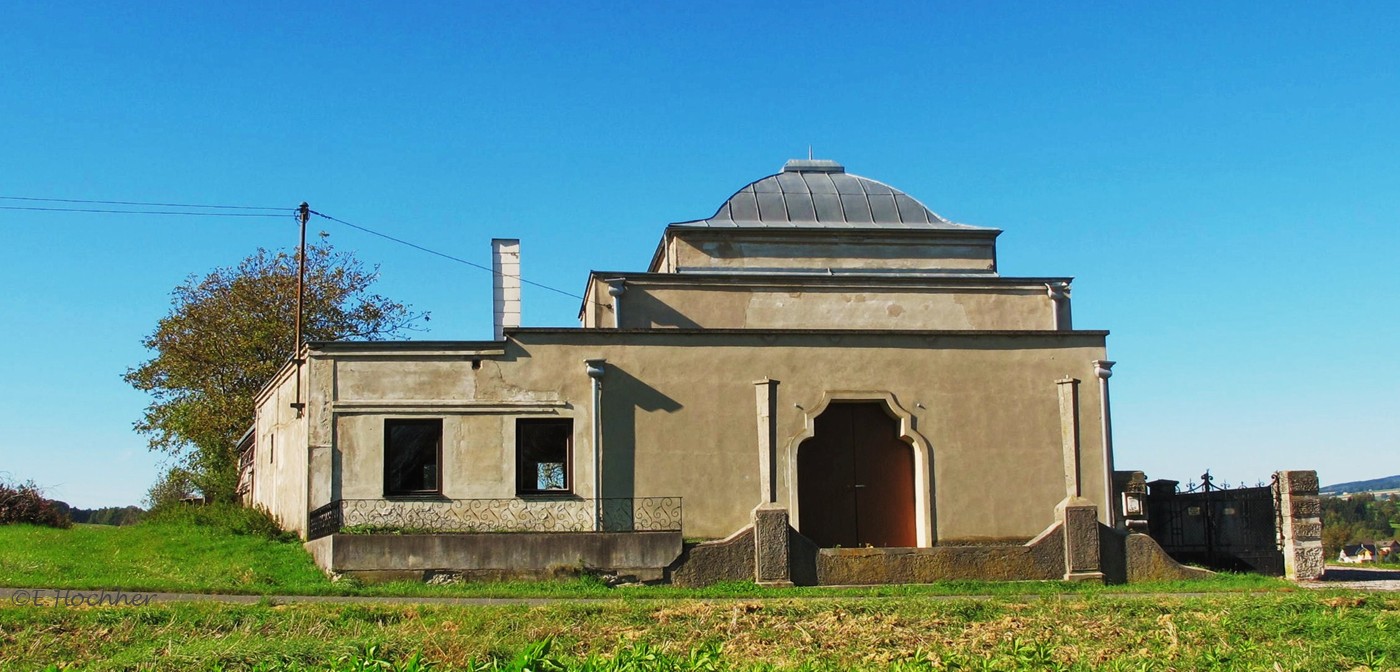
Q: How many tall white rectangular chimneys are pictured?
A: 1